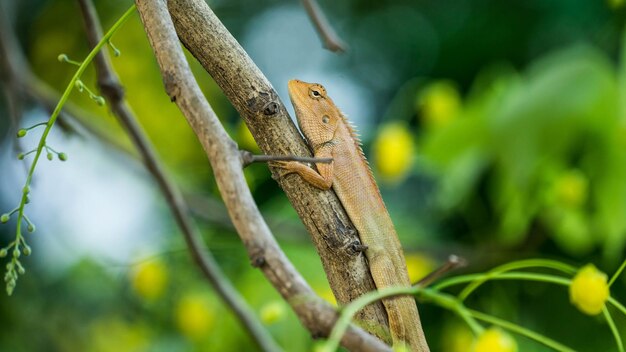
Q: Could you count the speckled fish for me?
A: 0